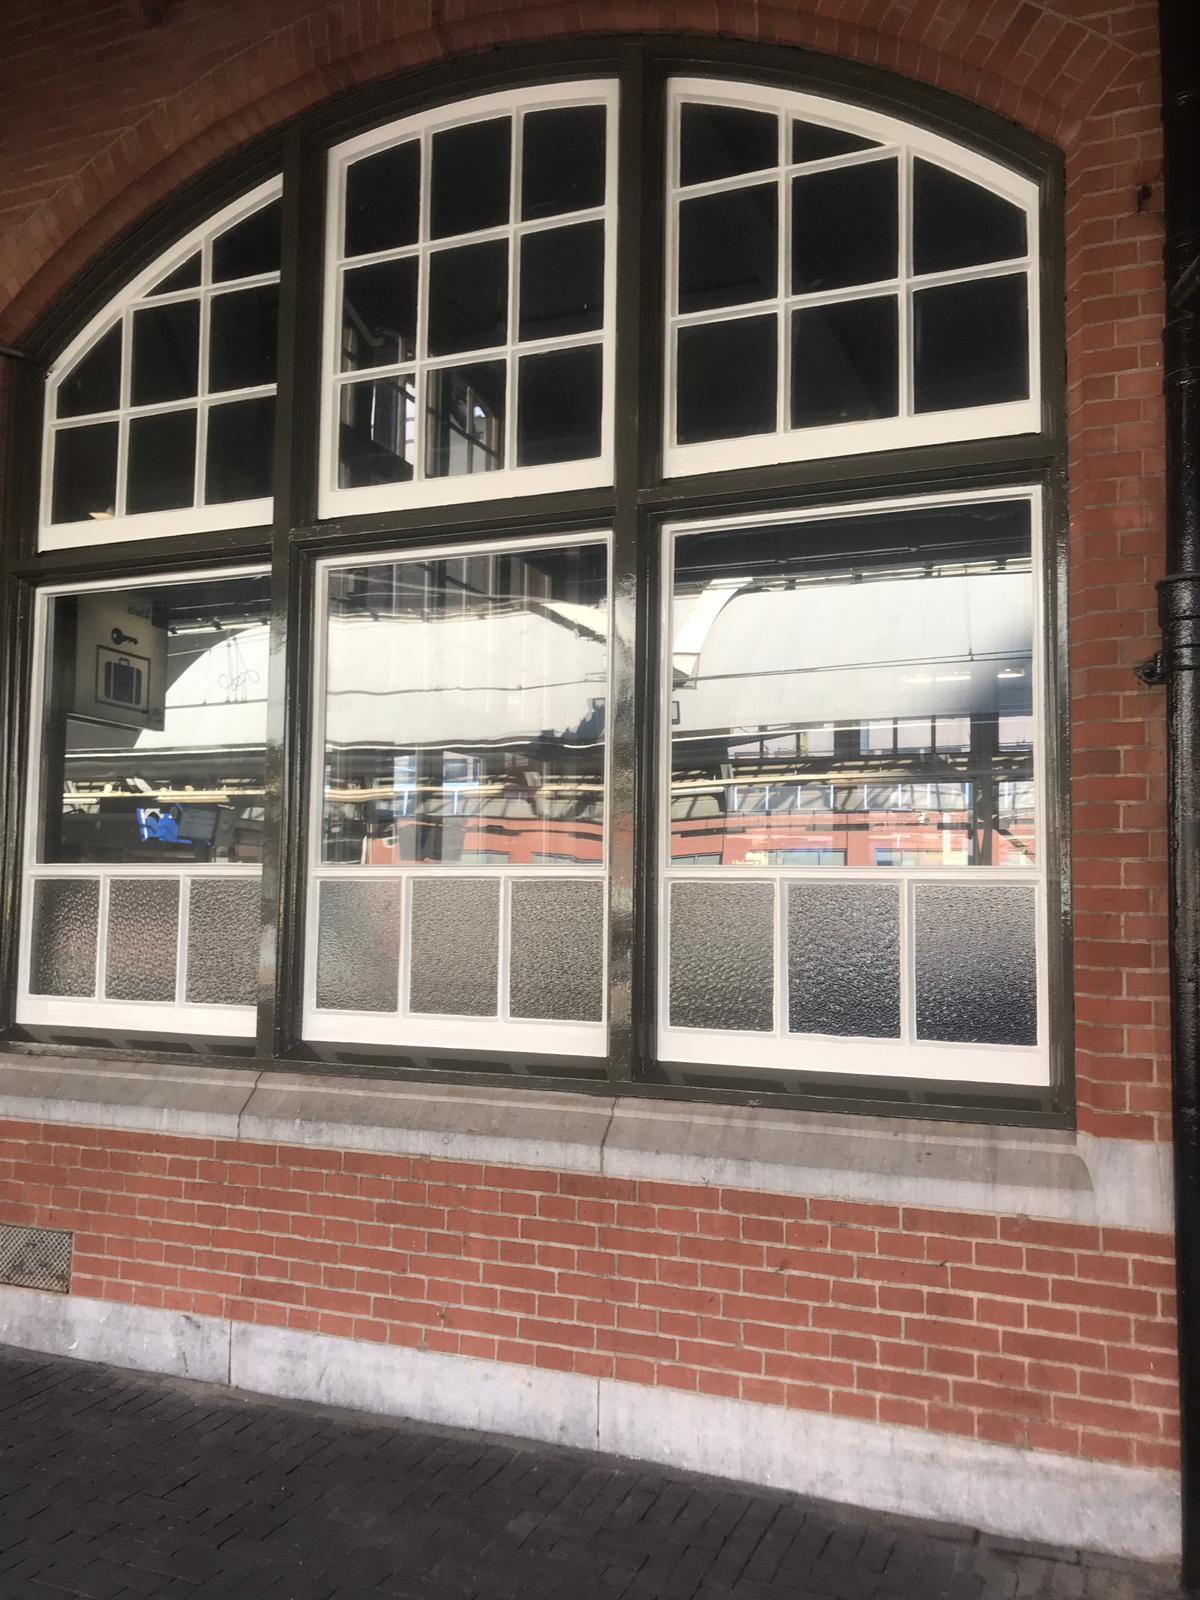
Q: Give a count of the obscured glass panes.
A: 9